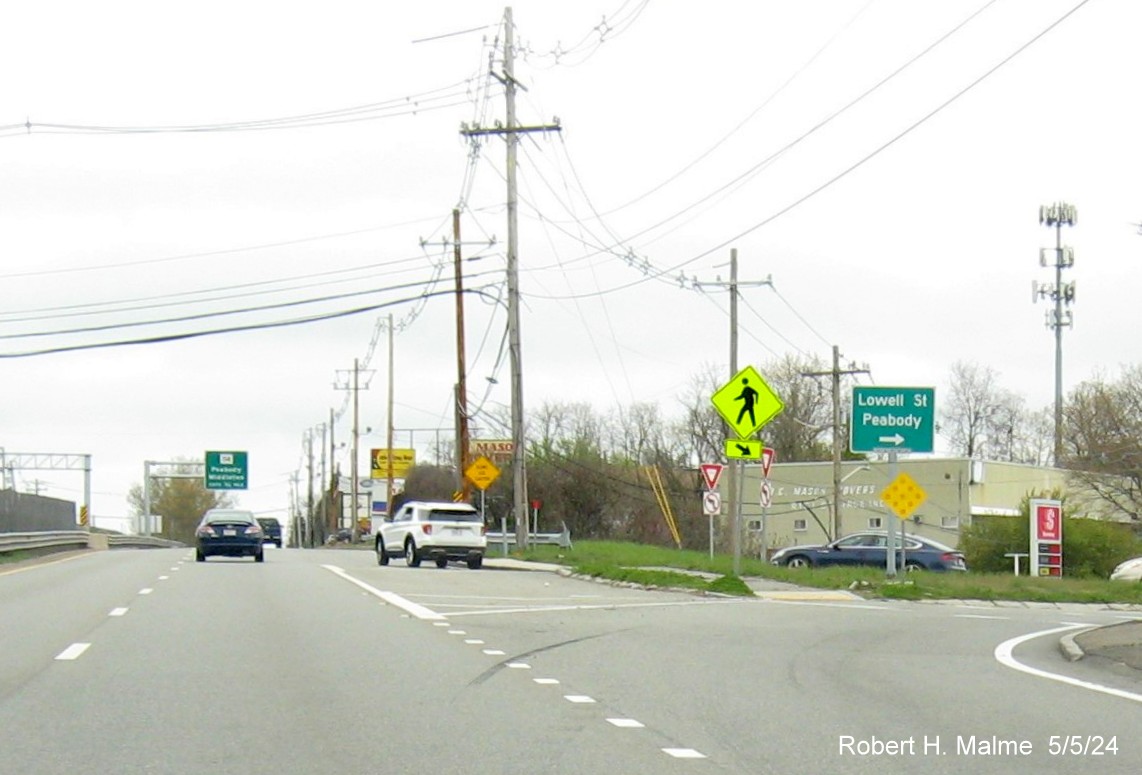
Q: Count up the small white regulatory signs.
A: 2